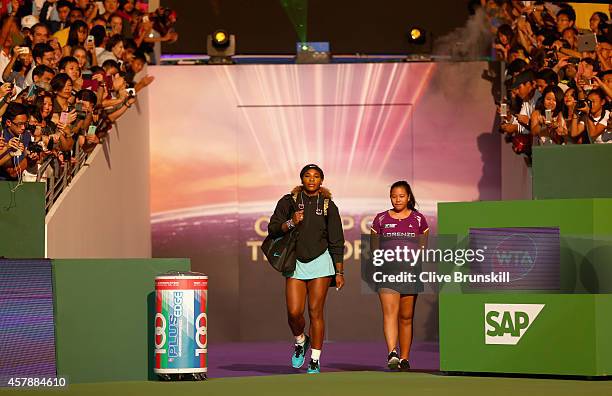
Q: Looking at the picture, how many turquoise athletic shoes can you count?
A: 2